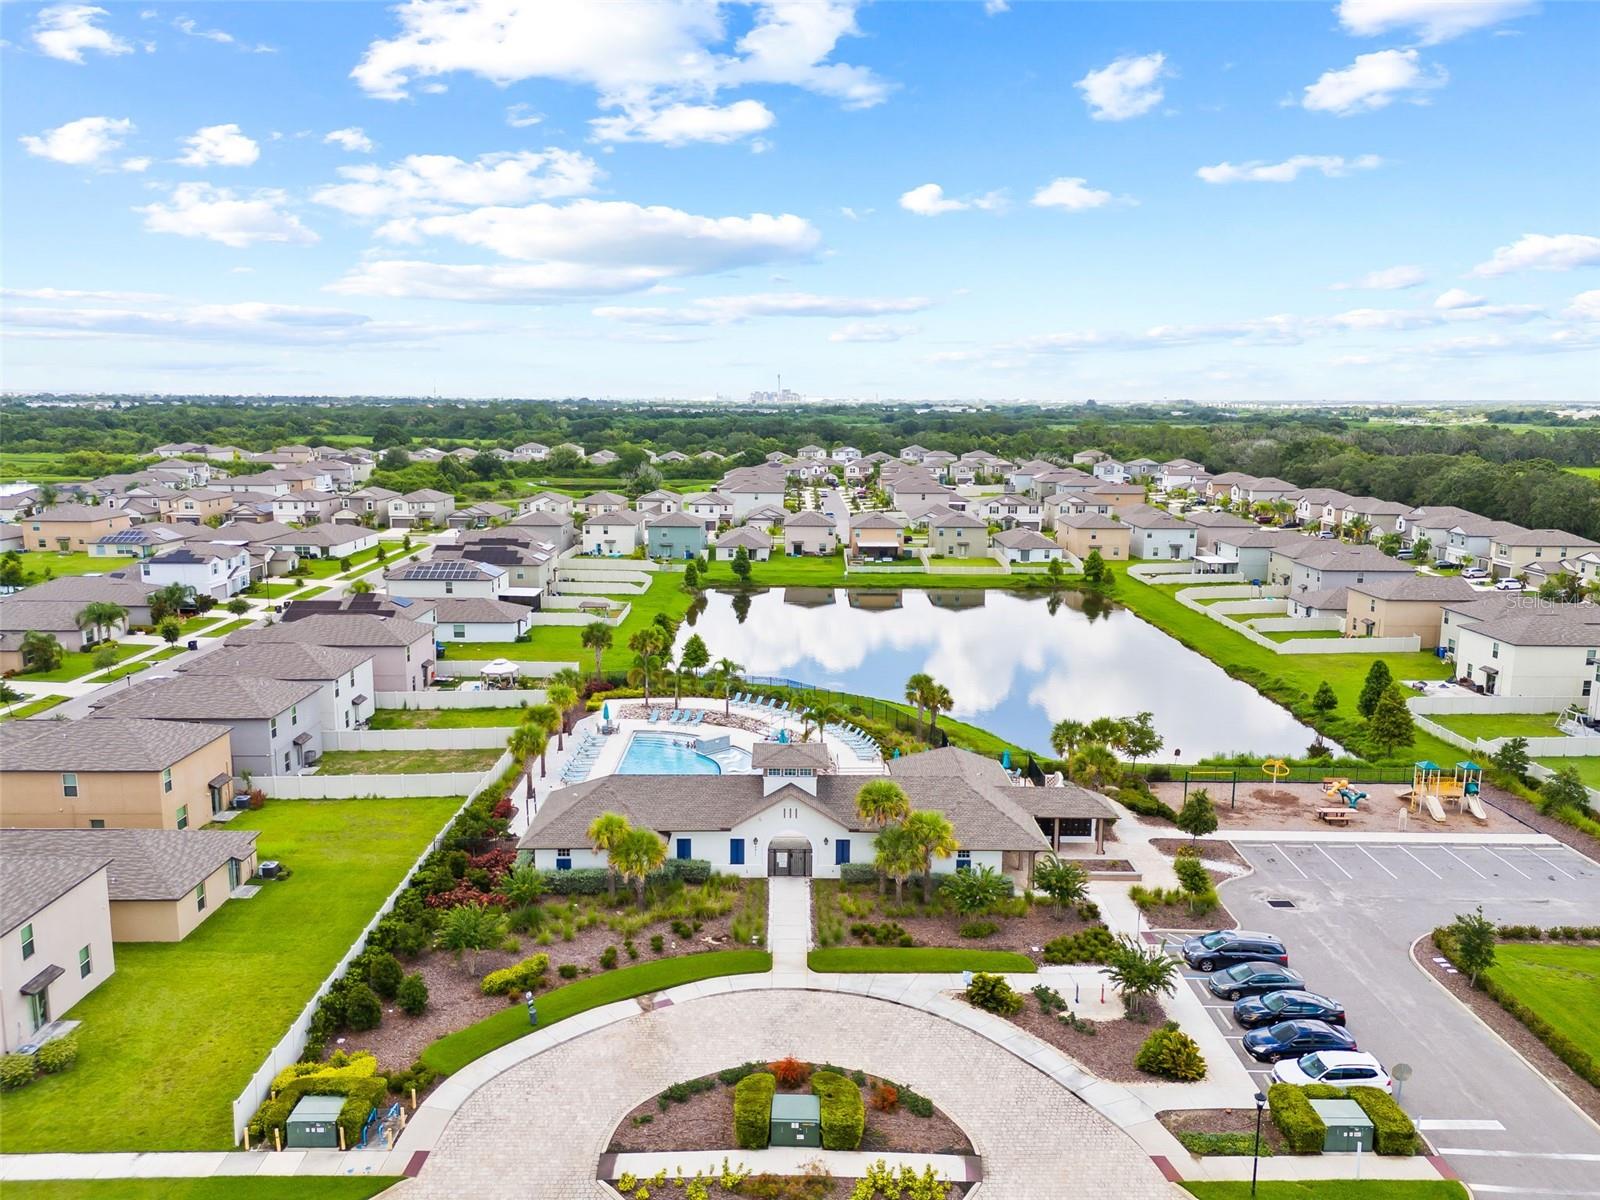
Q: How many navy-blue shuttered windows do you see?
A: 5